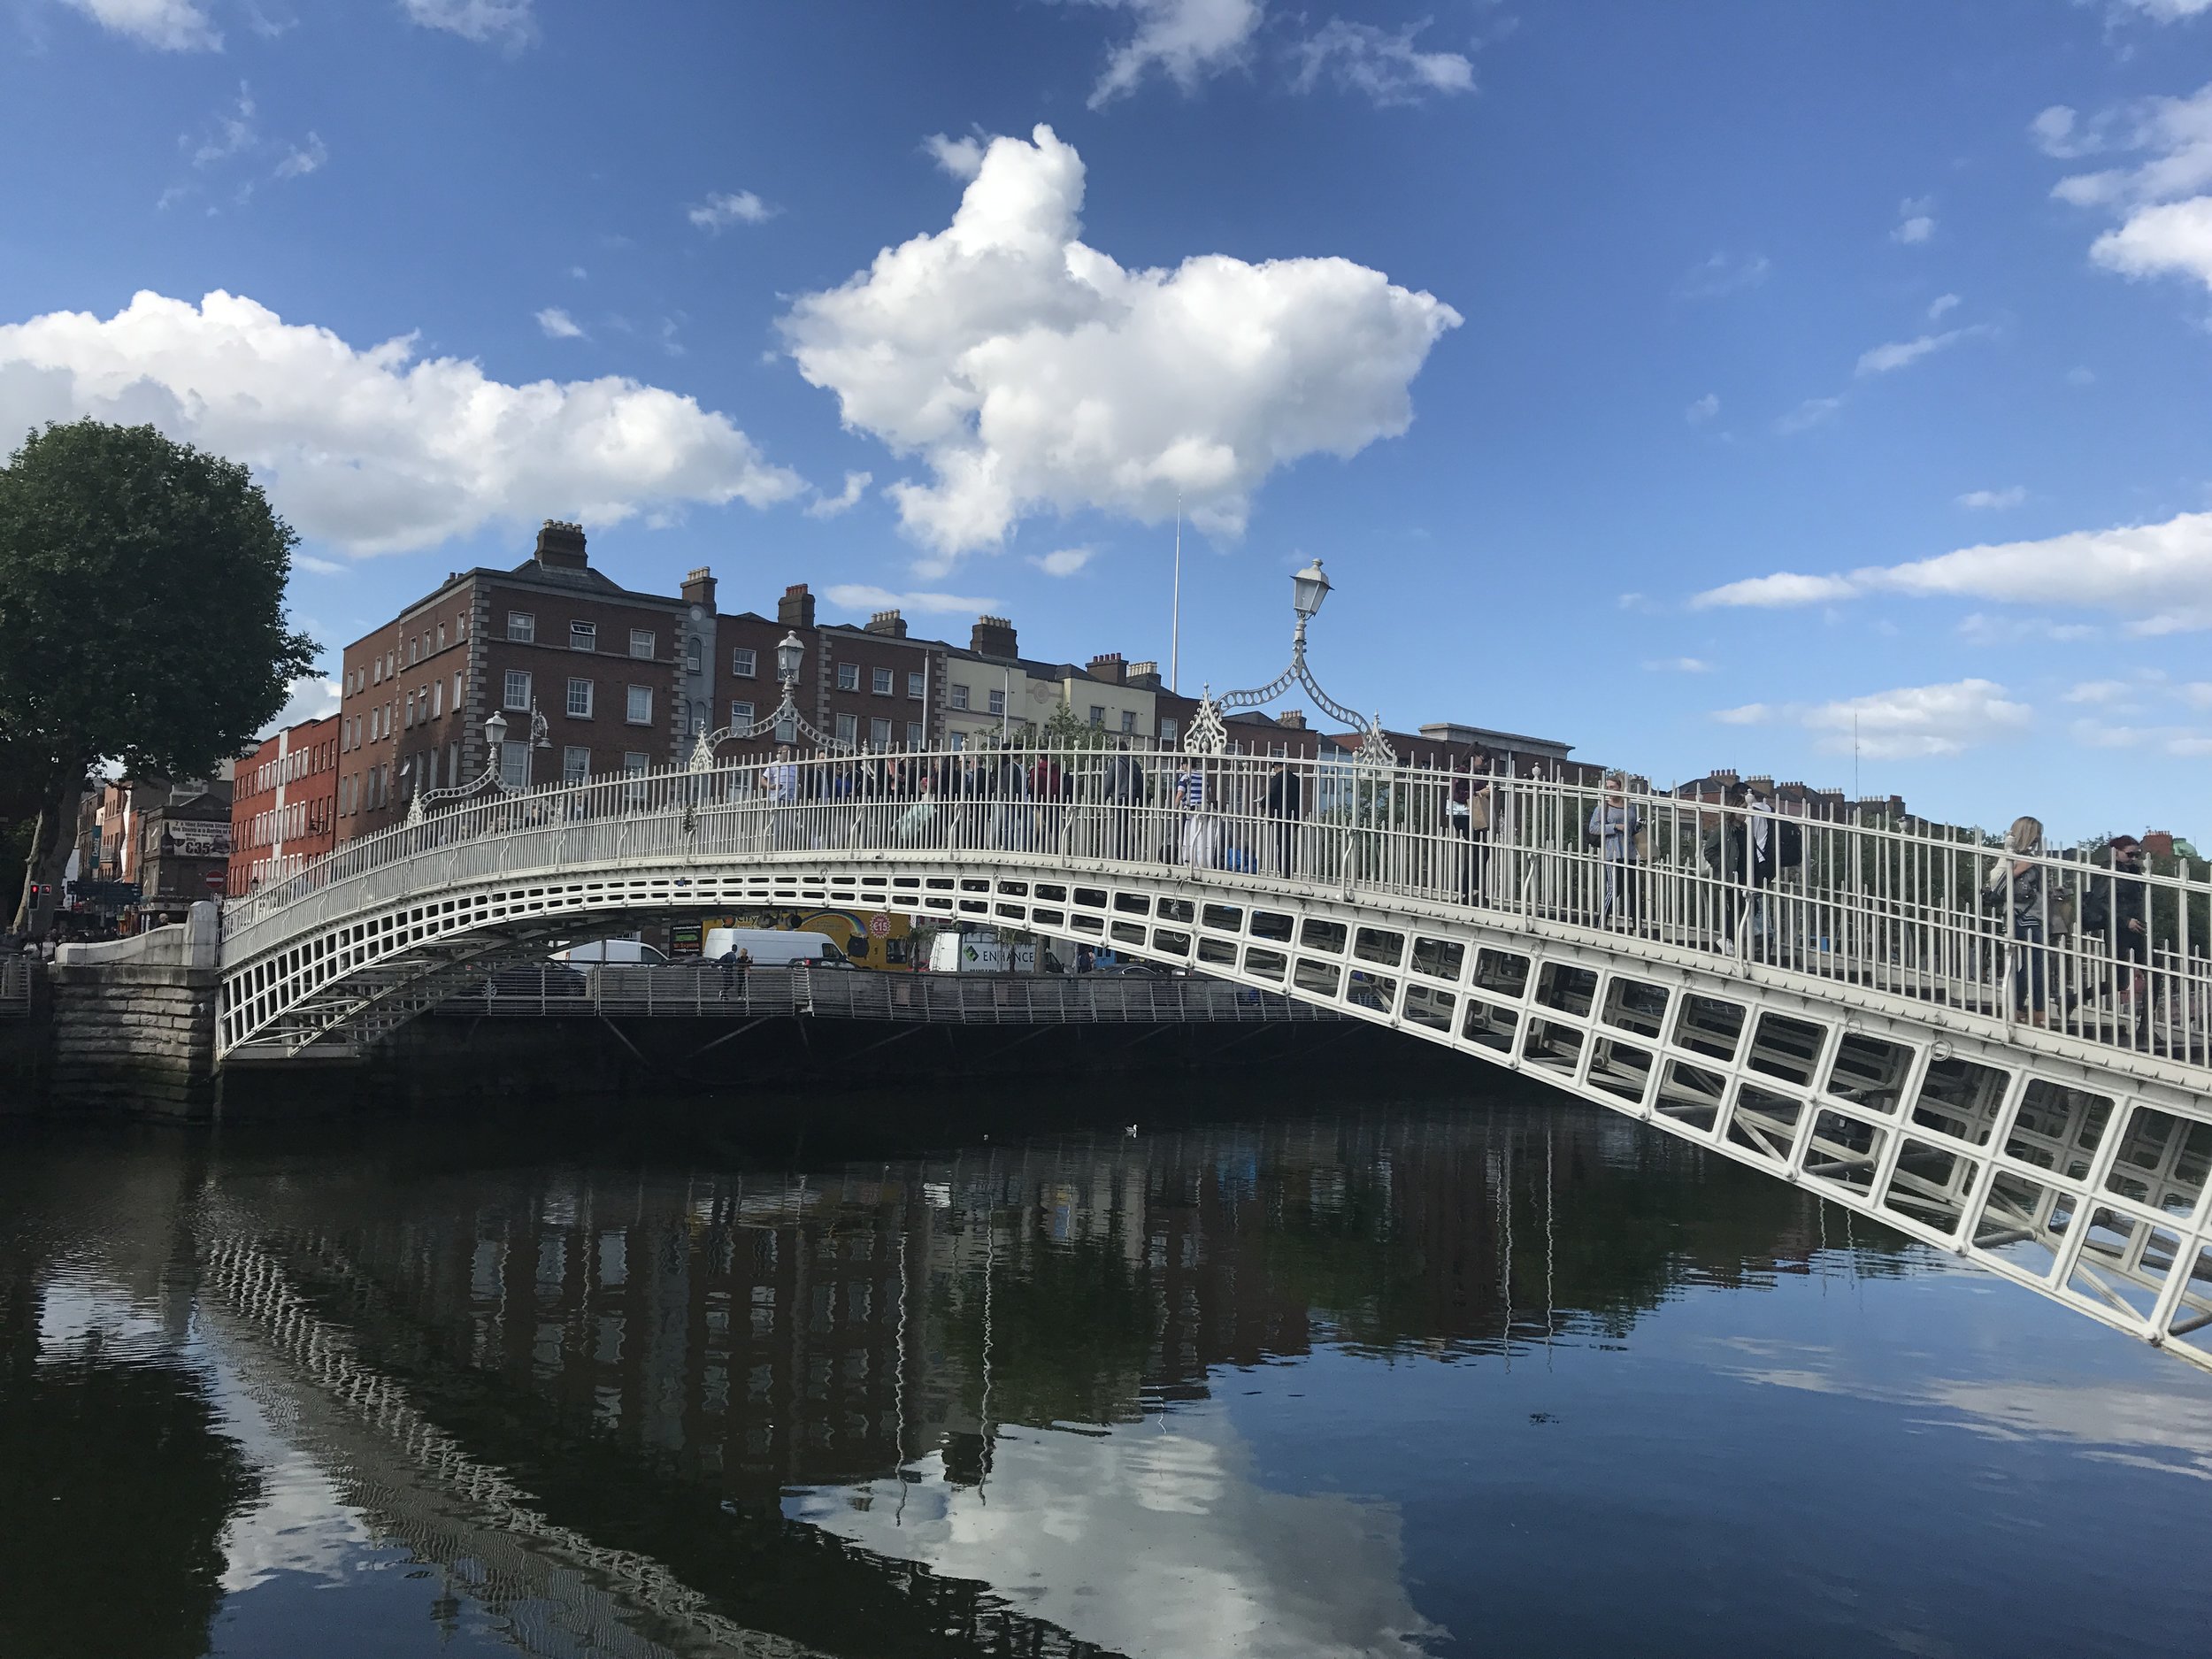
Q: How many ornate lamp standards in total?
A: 3